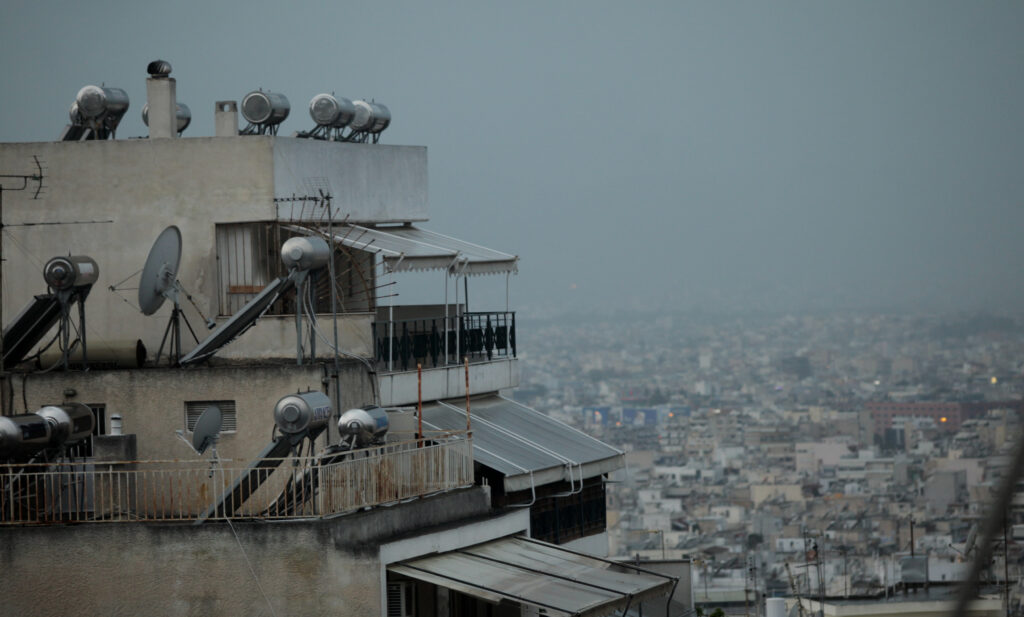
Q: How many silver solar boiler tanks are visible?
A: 12